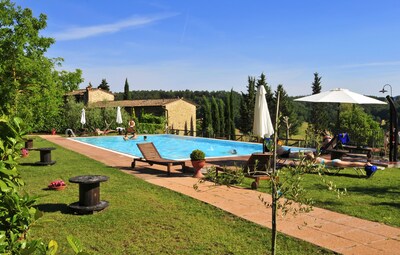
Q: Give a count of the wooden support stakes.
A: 1